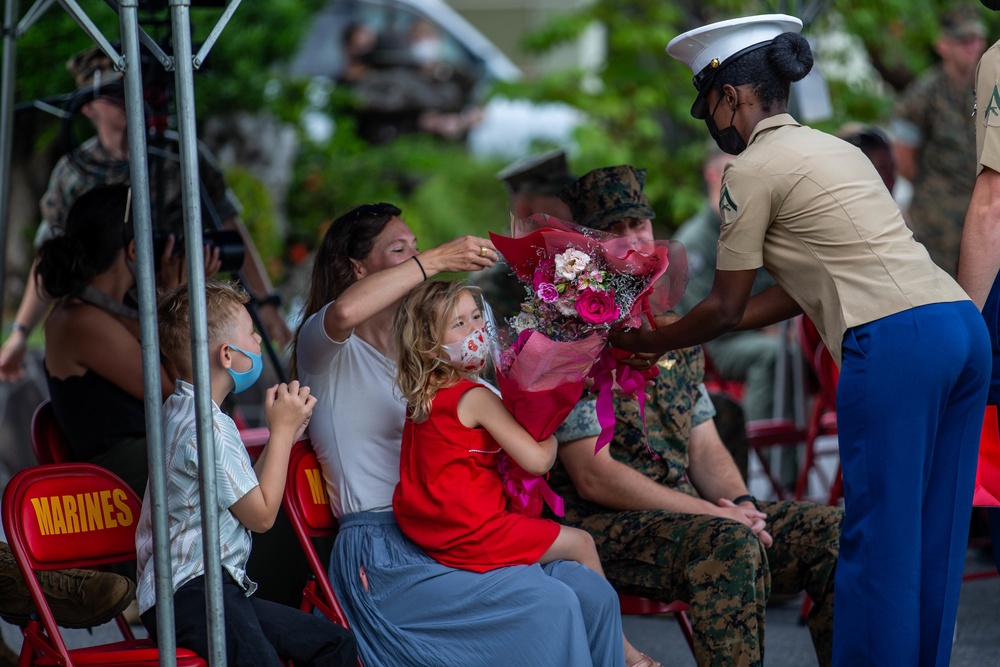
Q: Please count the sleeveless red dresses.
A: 1